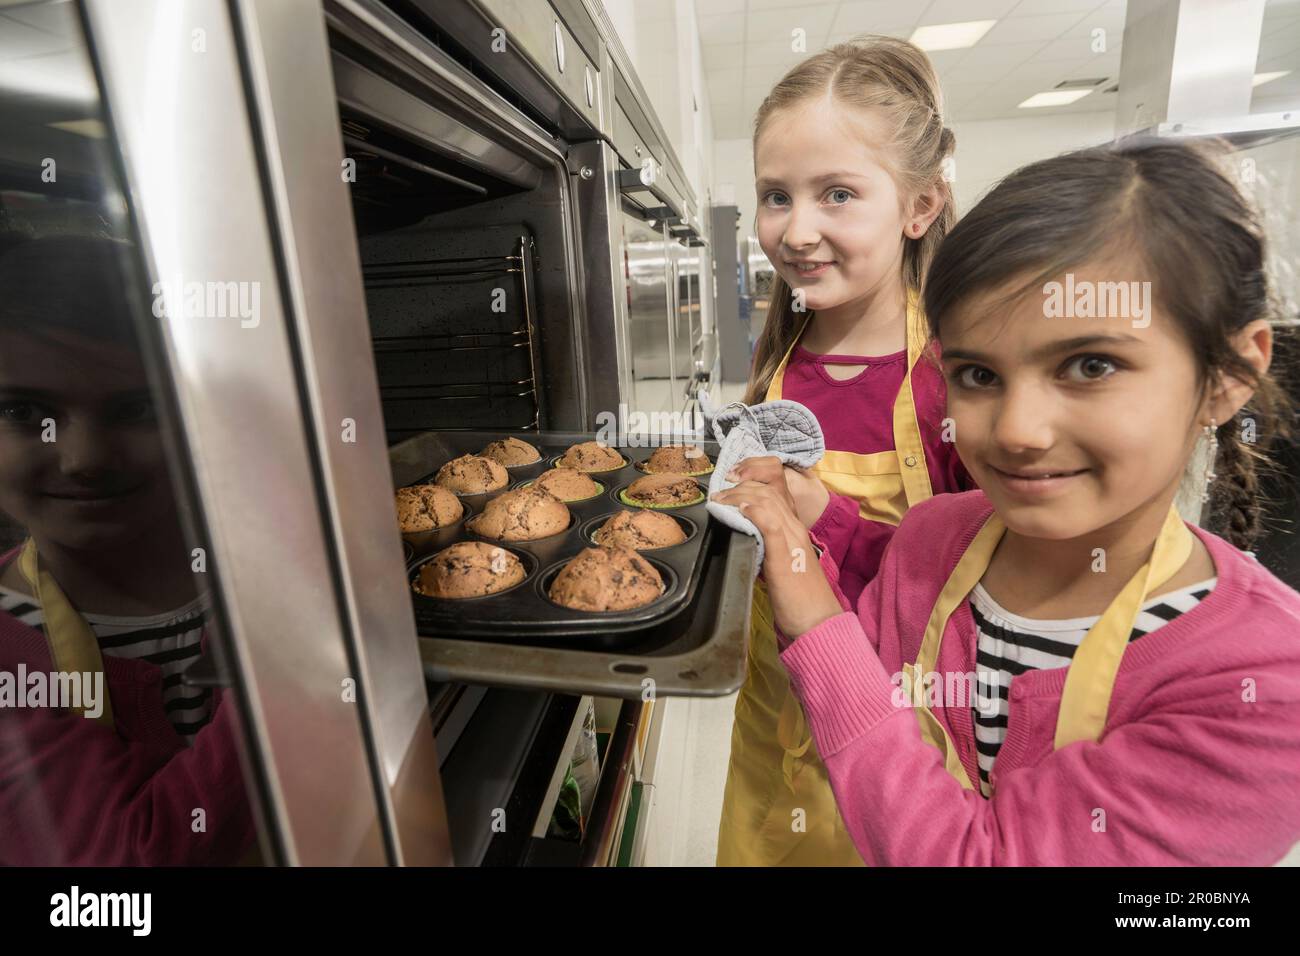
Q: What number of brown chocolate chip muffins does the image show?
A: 11